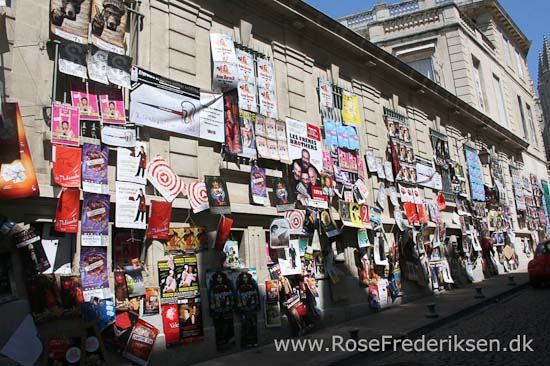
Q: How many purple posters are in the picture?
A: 4